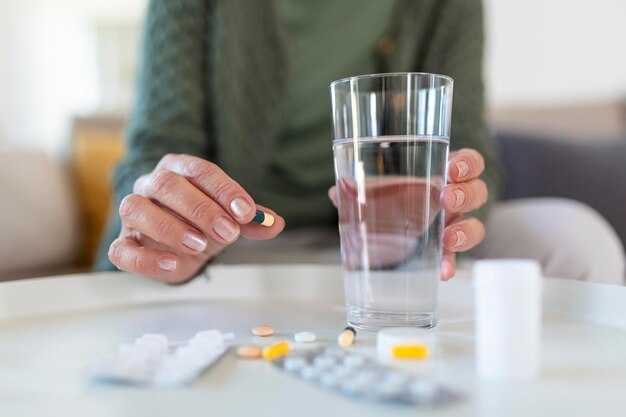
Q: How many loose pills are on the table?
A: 6